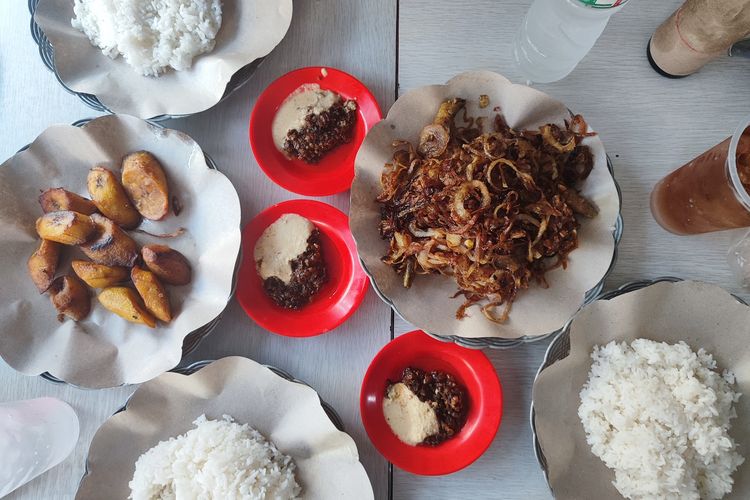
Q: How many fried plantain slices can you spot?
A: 11